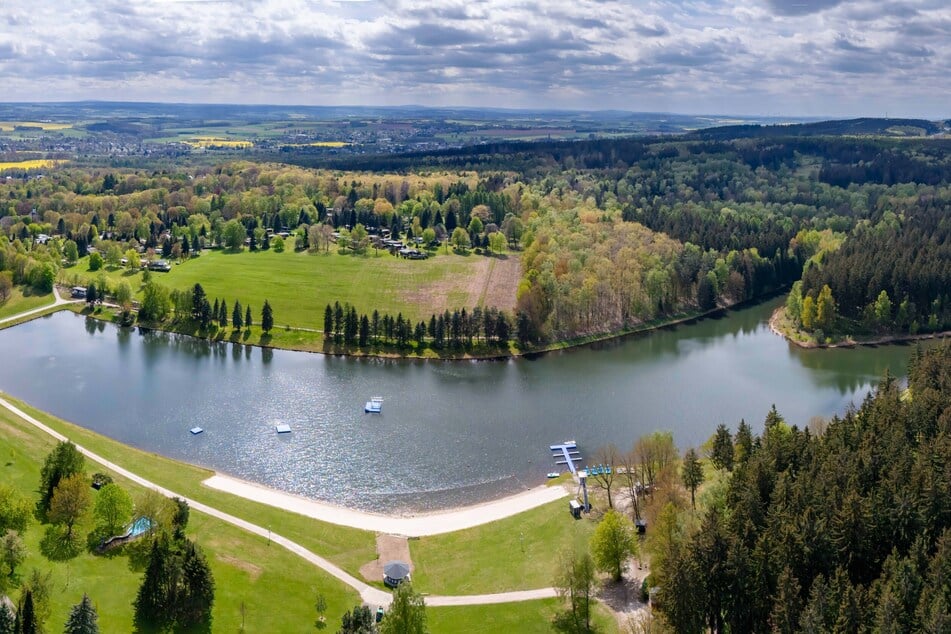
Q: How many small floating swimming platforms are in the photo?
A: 3